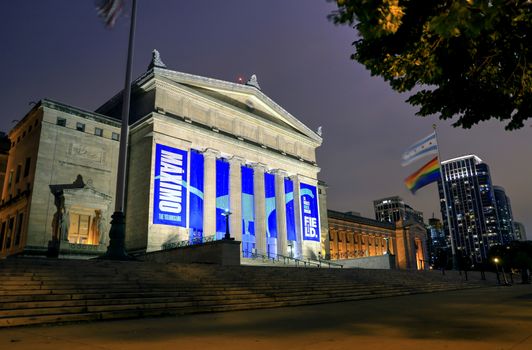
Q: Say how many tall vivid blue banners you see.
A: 7